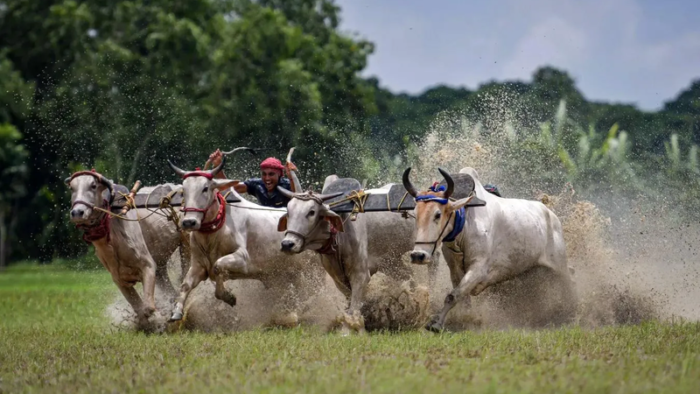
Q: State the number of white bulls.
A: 4